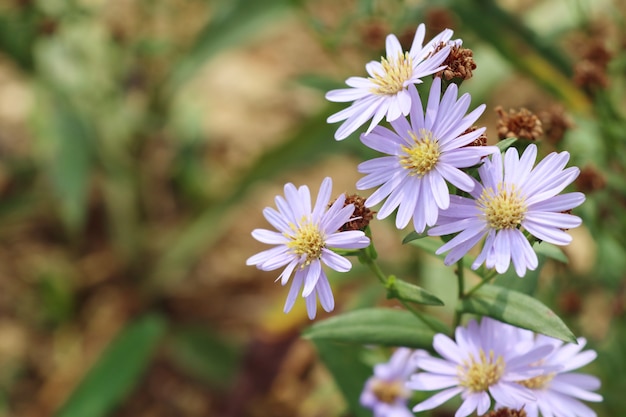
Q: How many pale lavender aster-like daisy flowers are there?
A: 7